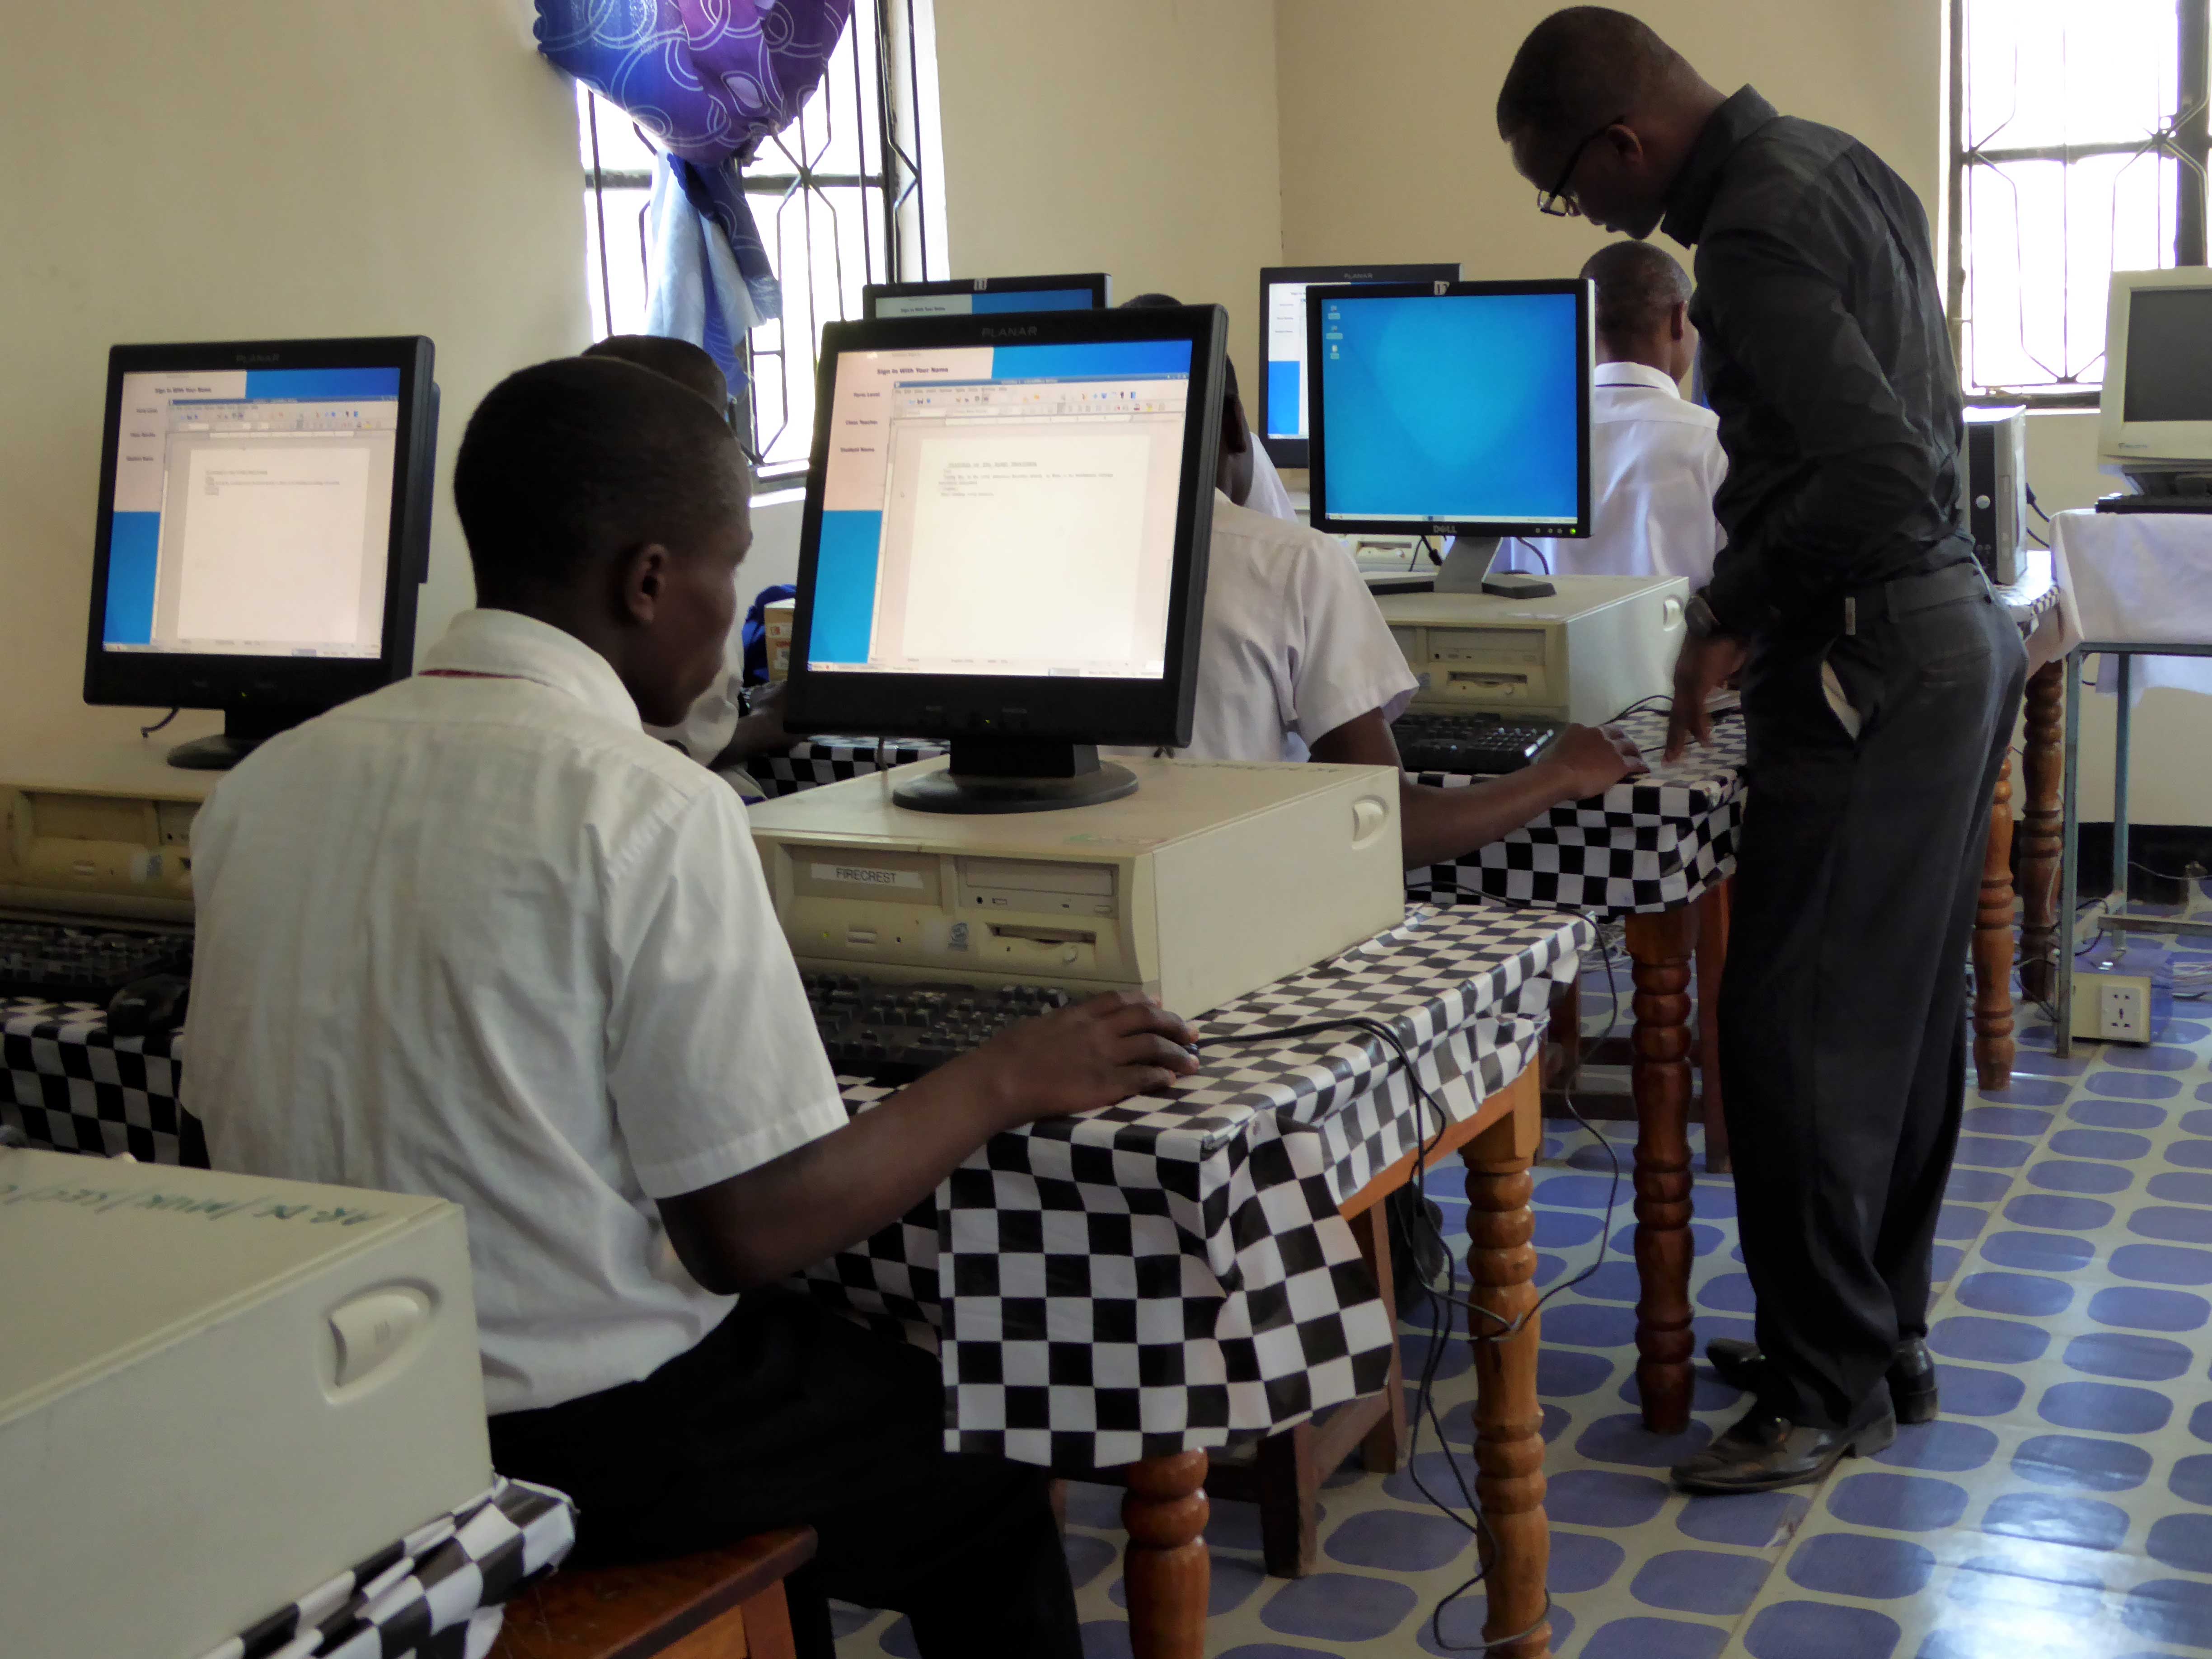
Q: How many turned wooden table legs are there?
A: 5